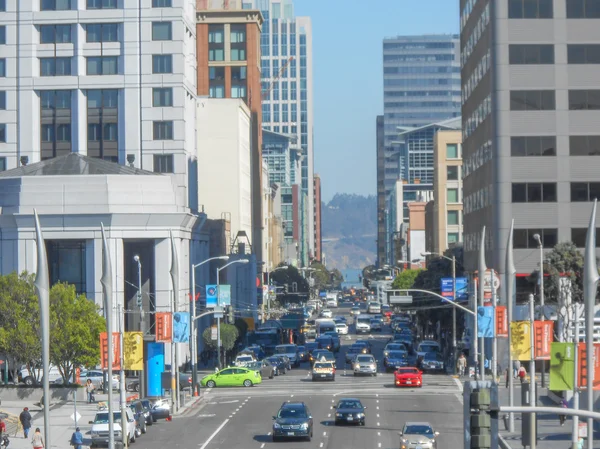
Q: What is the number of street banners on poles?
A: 14